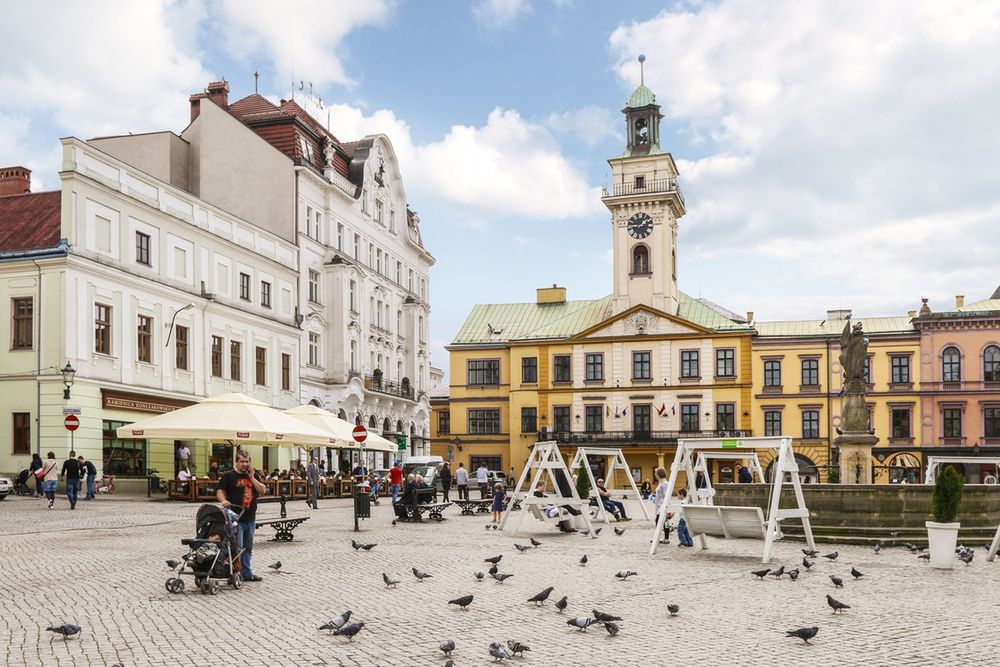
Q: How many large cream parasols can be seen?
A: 2